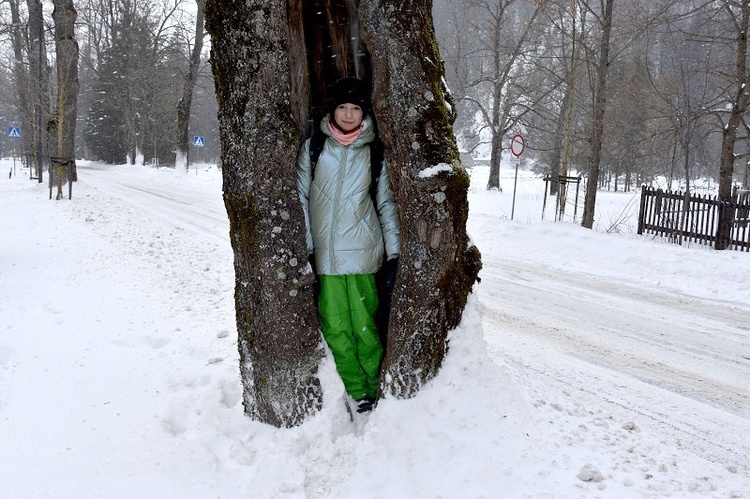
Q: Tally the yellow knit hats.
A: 0